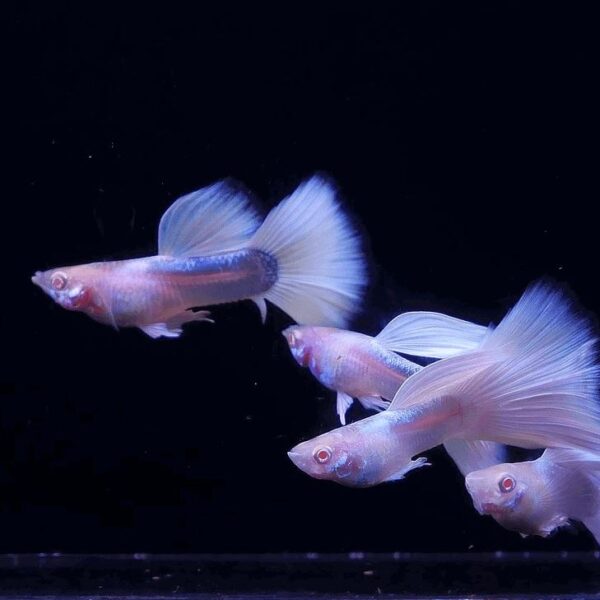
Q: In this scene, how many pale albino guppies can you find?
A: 4